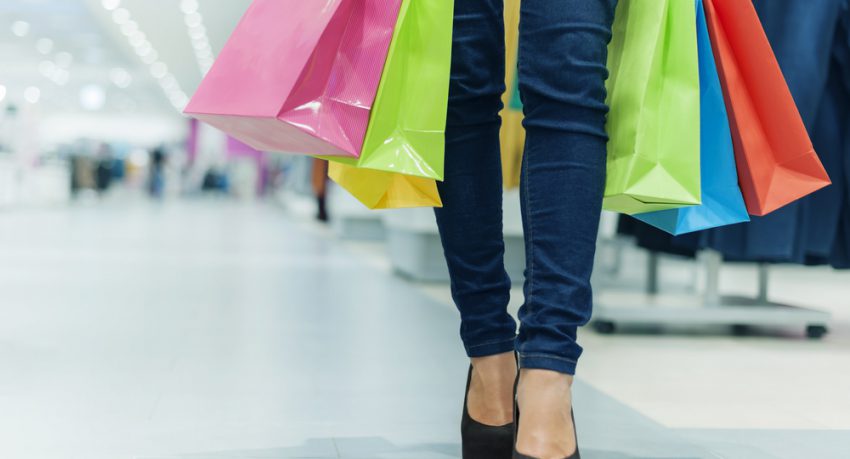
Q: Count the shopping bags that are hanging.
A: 6